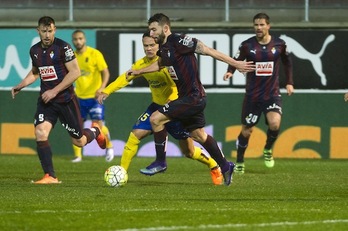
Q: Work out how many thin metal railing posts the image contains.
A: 4